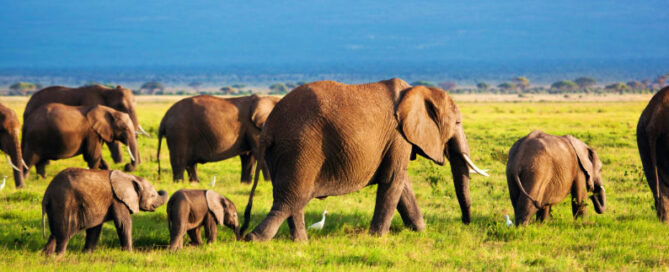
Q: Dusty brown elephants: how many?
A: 9